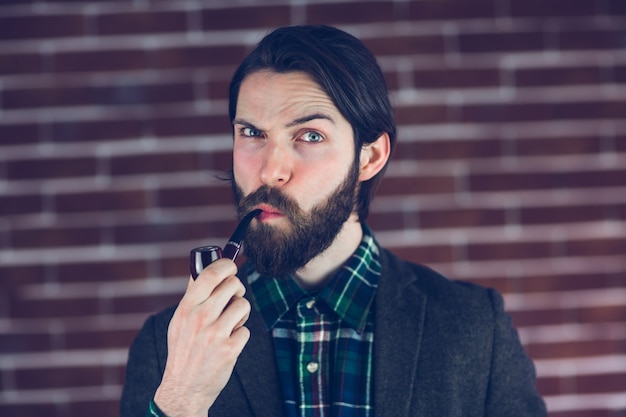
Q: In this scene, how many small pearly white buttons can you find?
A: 2